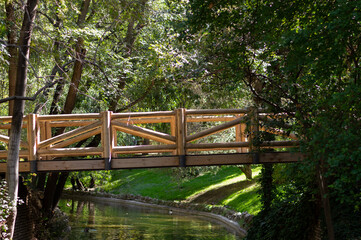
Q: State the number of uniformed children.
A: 0